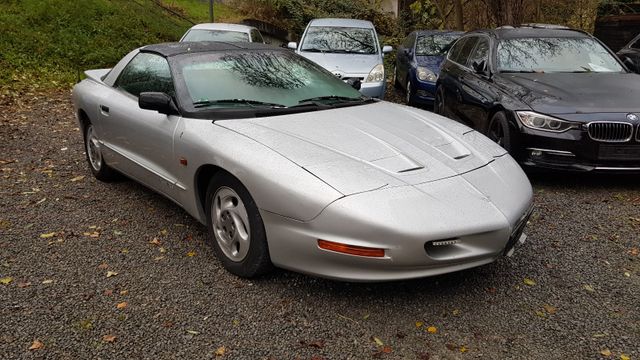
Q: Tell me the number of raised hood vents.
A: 2